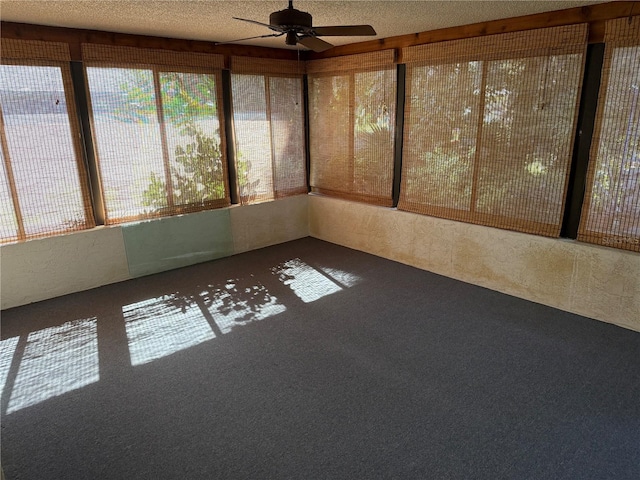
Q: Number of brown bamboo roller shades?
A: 6